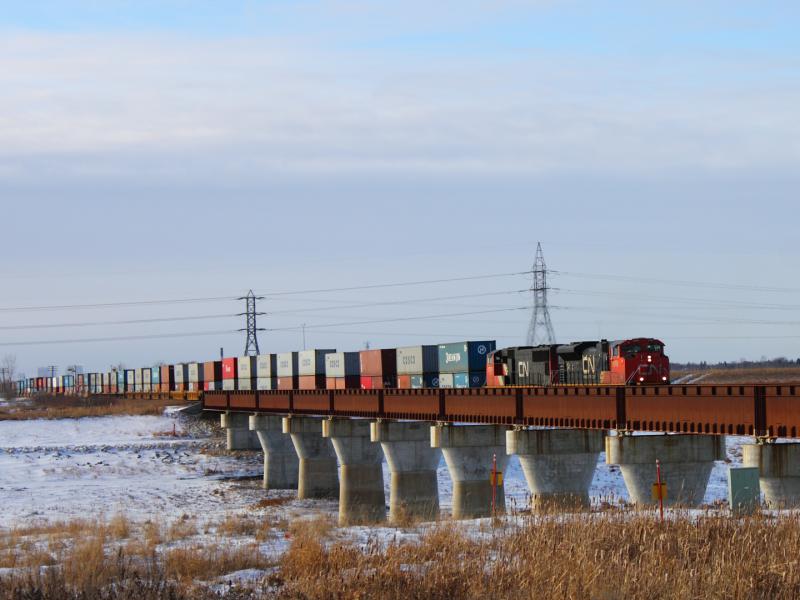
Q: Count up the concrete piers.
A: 9